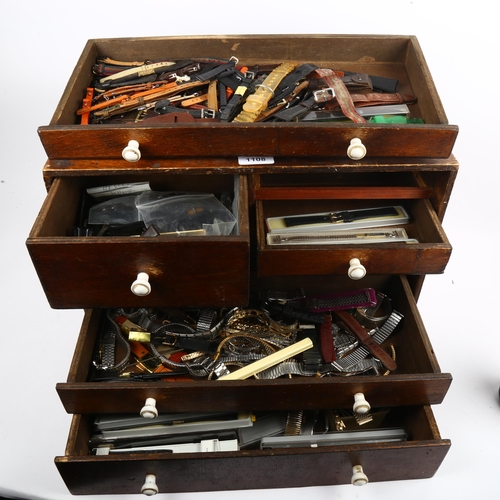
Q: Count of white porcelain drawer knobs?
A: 8